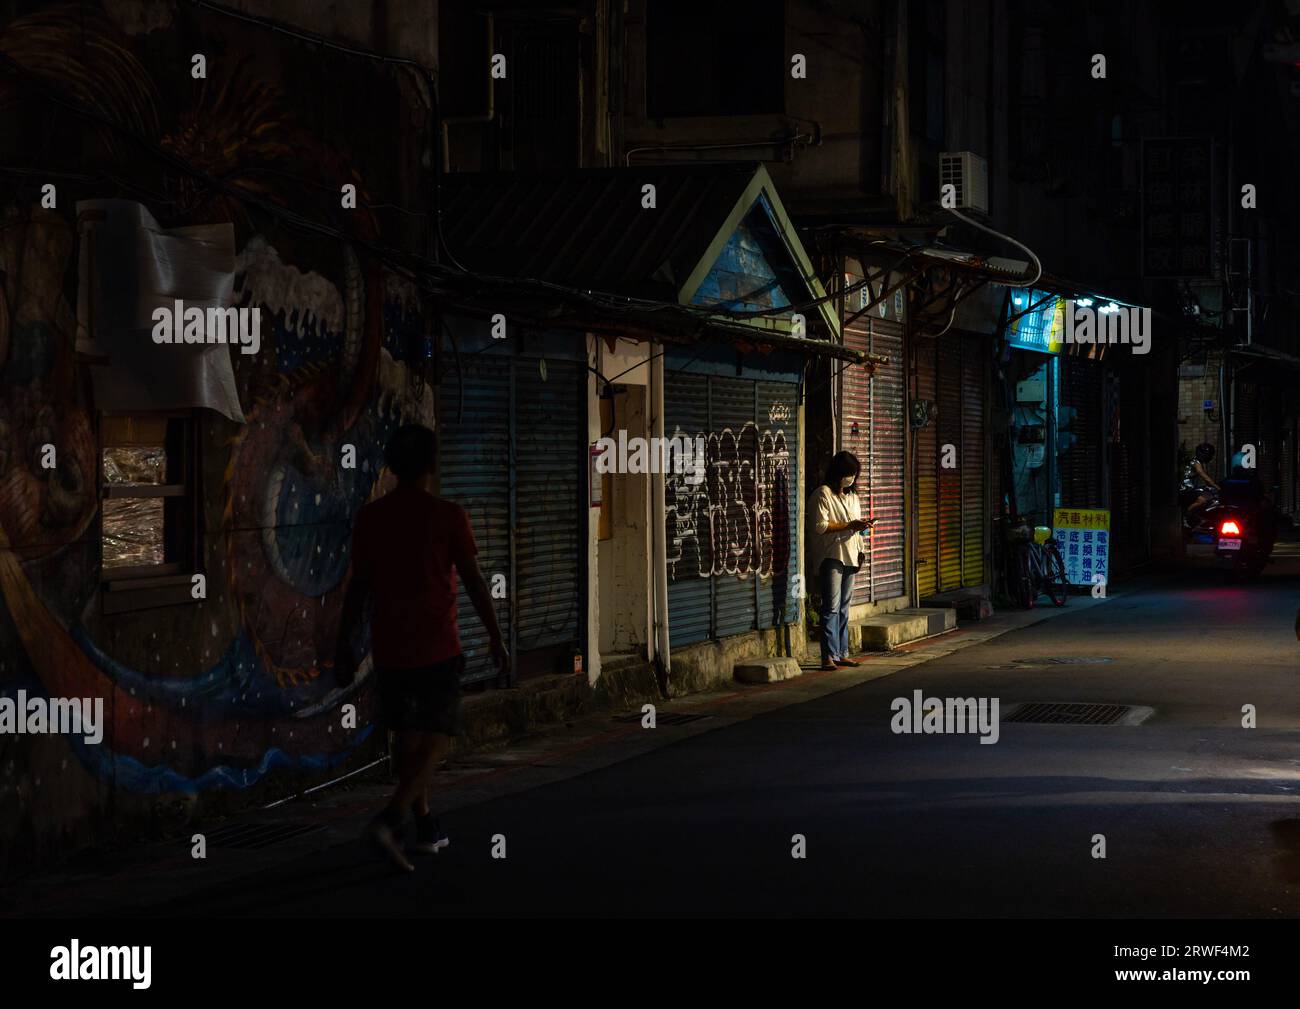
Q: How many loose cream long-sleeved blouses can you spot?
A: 1